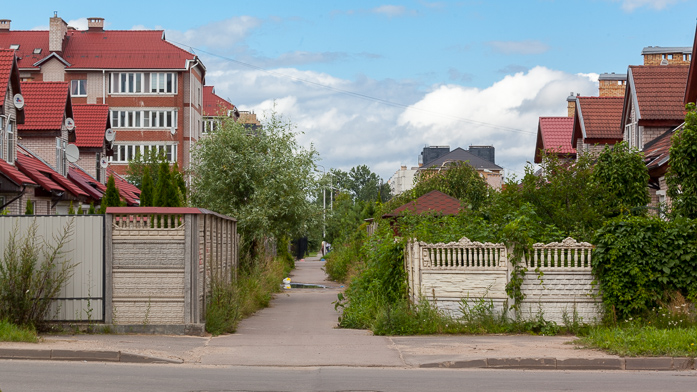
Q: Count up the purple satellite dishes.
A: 0